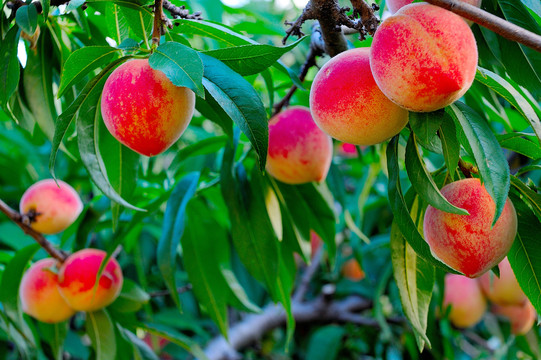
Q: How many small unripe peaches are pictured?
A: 0